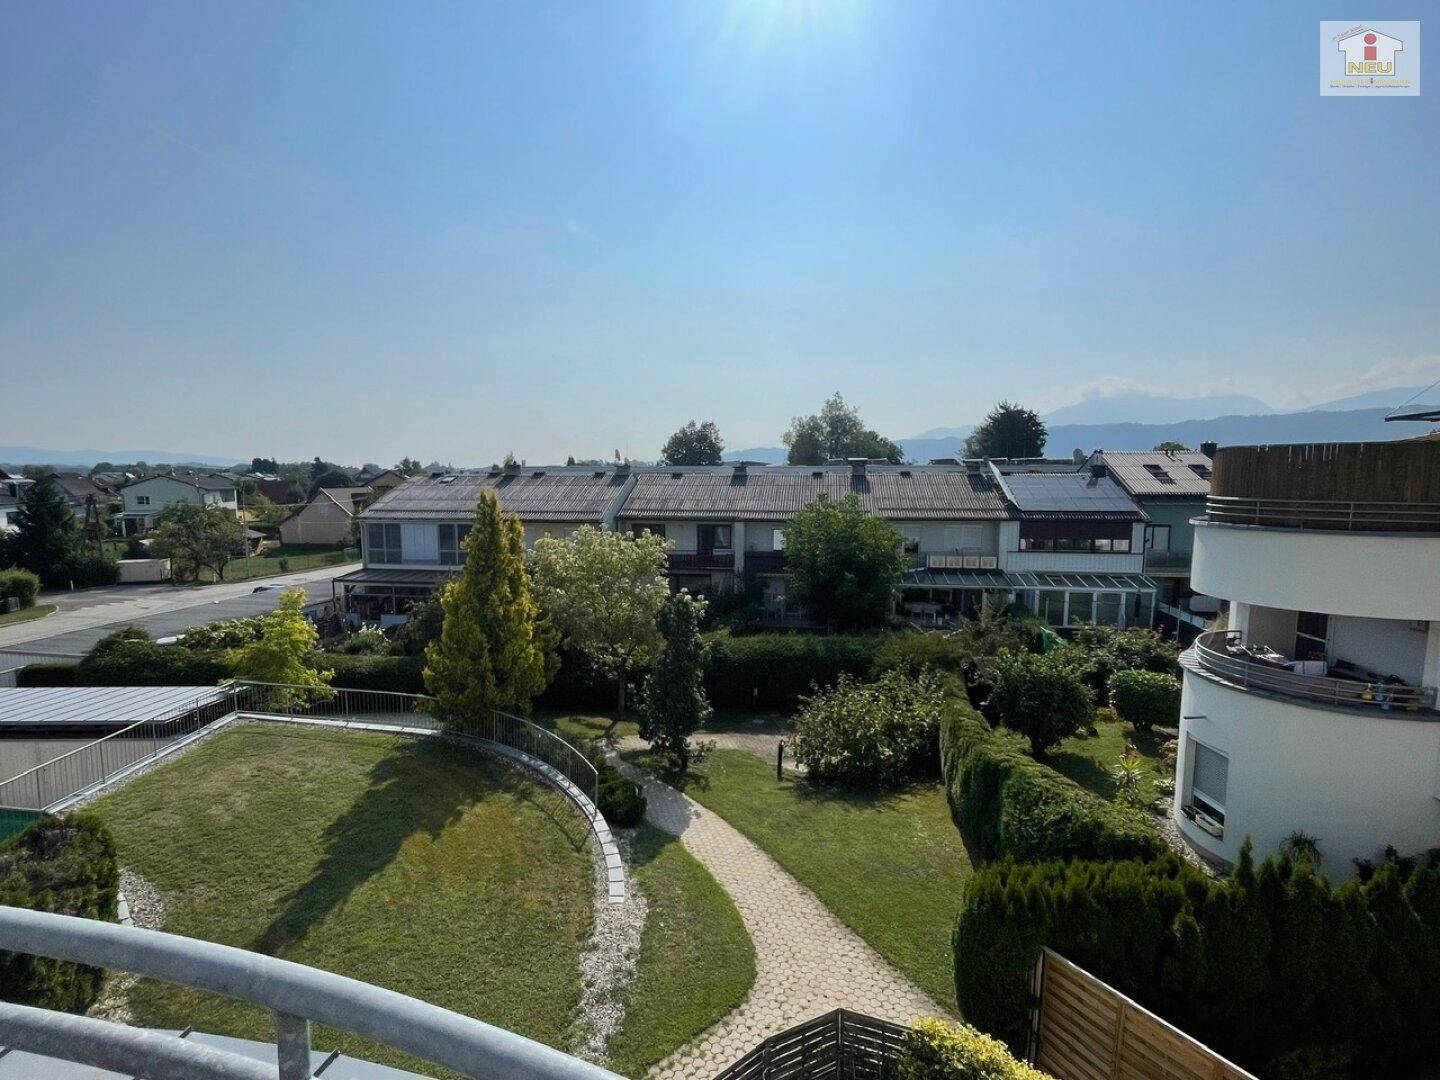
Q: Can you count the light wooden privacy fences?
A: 1